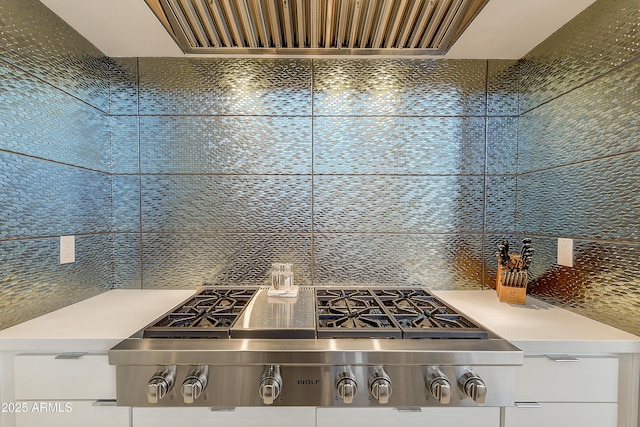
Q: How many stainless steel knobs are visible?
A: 7